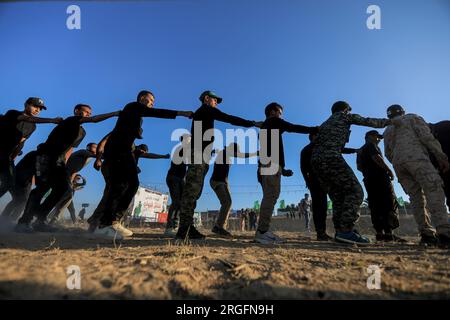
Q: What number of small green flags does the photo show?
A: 4